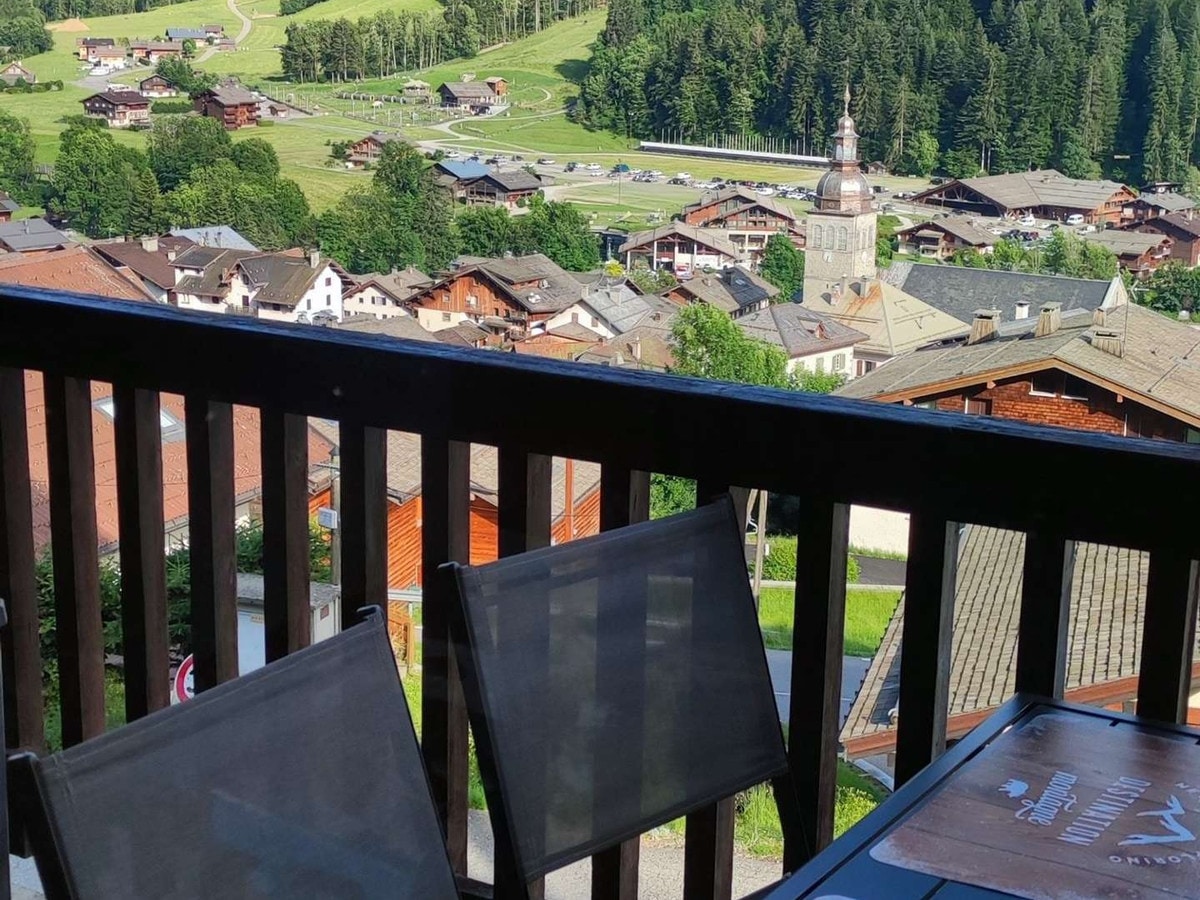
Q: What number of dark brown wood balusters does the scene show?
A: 14